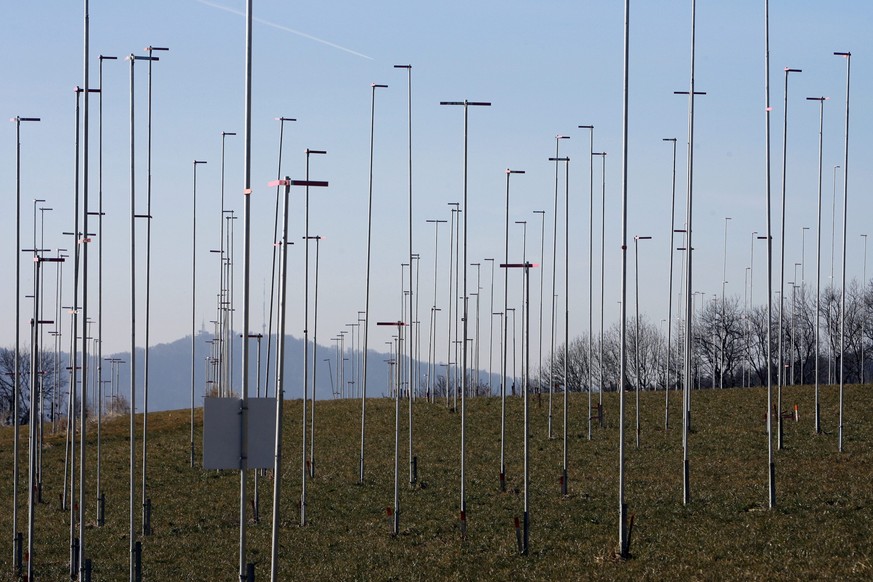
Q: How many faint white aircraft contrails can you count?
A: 1